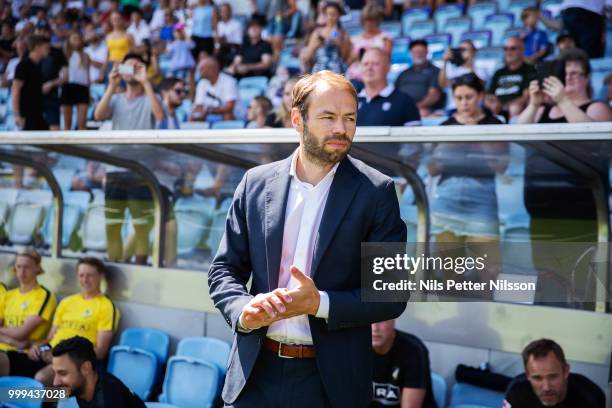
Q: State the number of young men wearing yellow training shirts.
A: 2